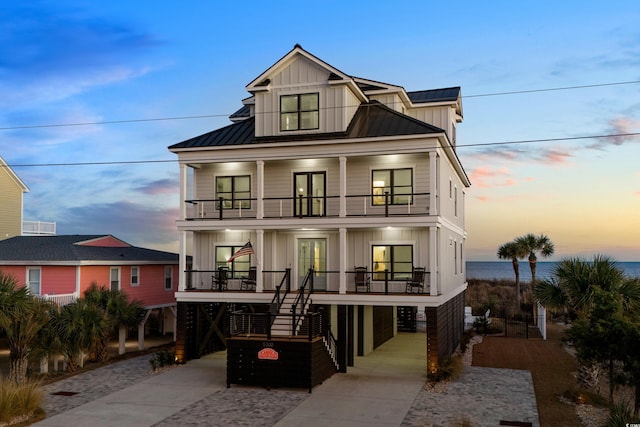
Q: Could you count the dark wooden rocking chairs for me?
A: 4